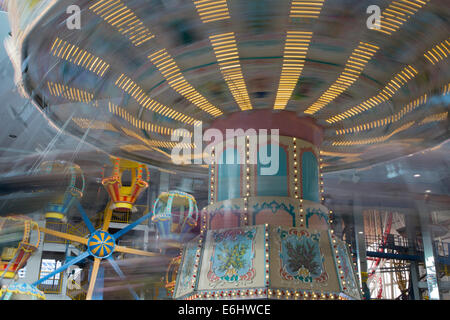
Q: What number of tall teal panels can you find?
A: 3